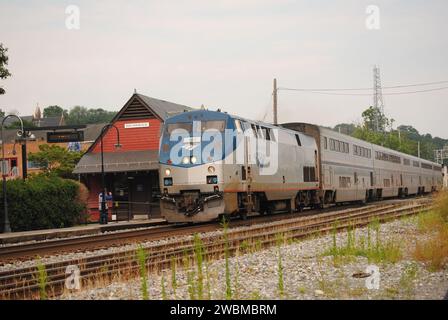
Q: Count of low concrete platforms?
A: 1